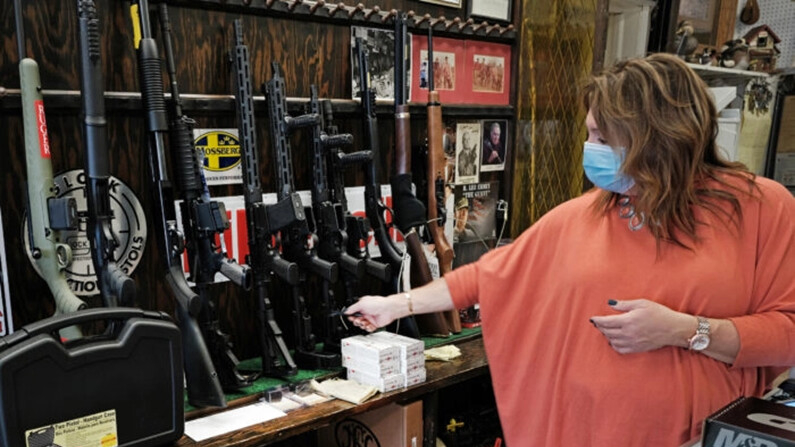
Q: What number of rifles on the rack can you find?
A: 11